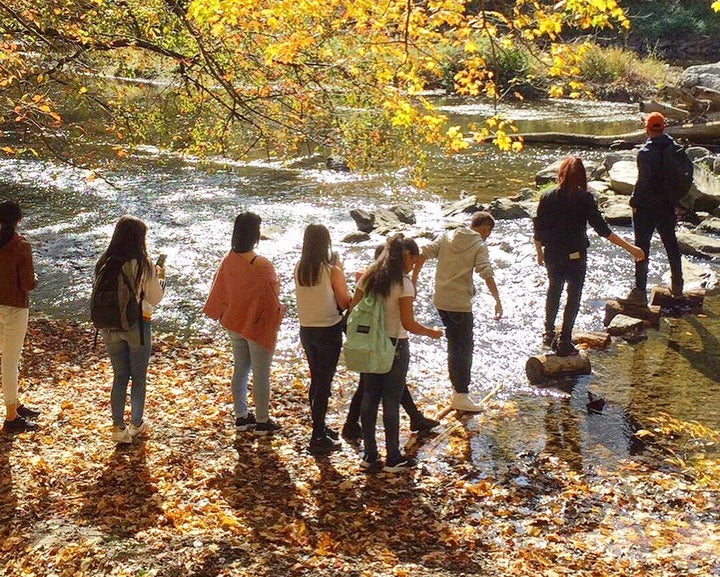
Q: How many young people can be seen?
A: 9